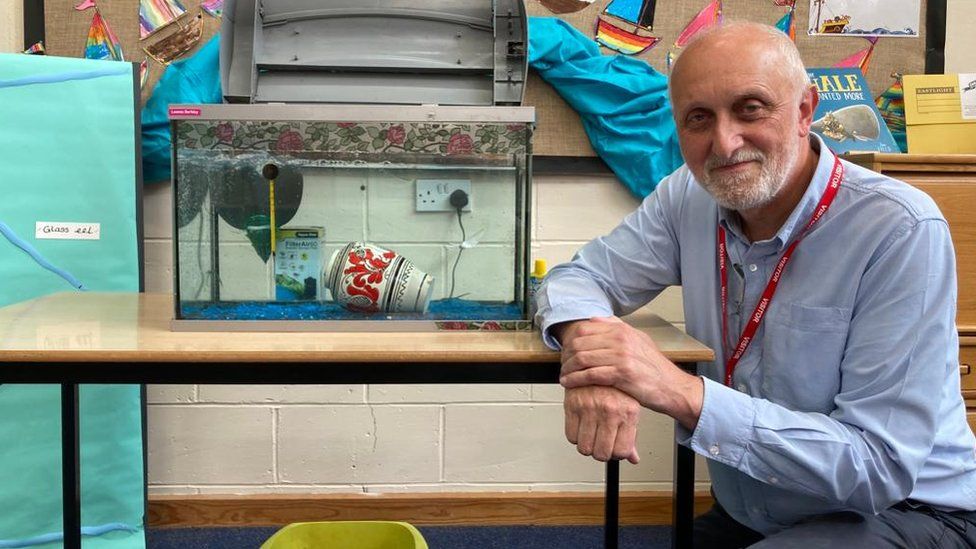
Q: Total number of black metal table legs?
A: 3